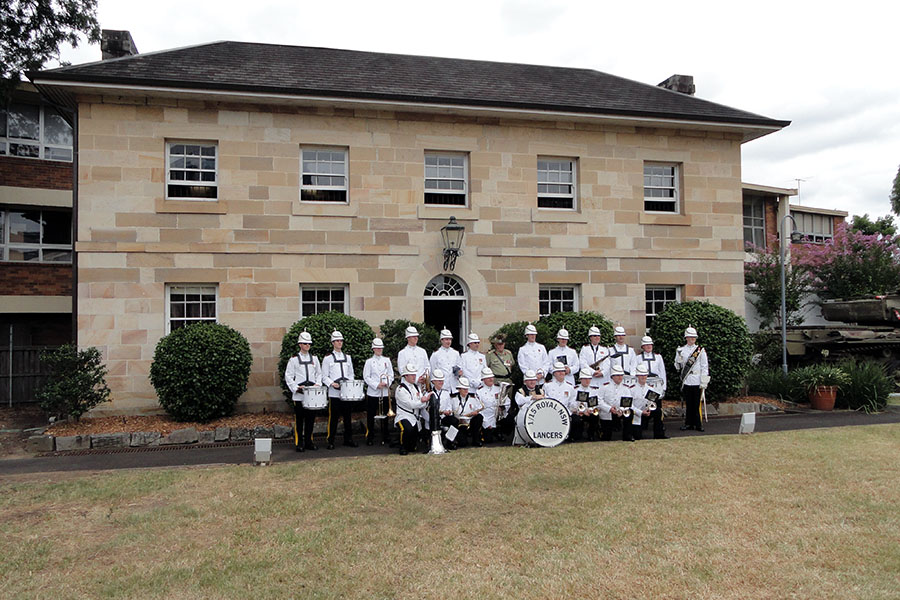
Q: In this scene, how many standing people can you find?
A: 13